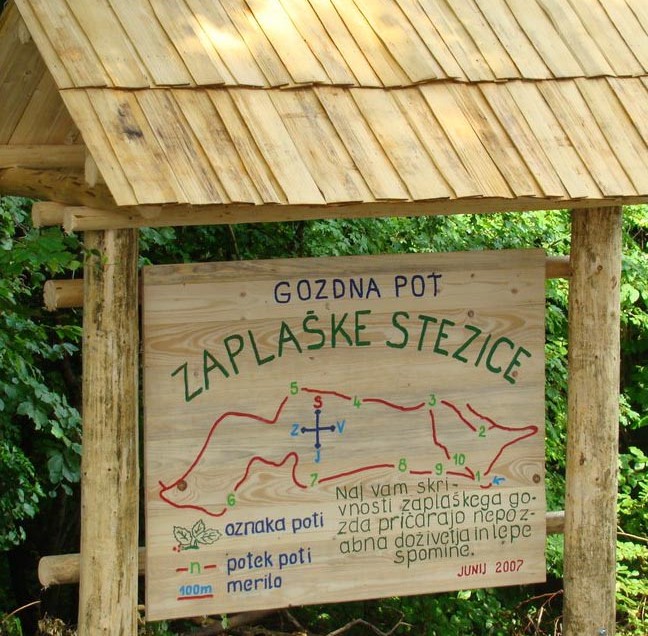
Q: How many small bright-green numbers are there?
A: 10